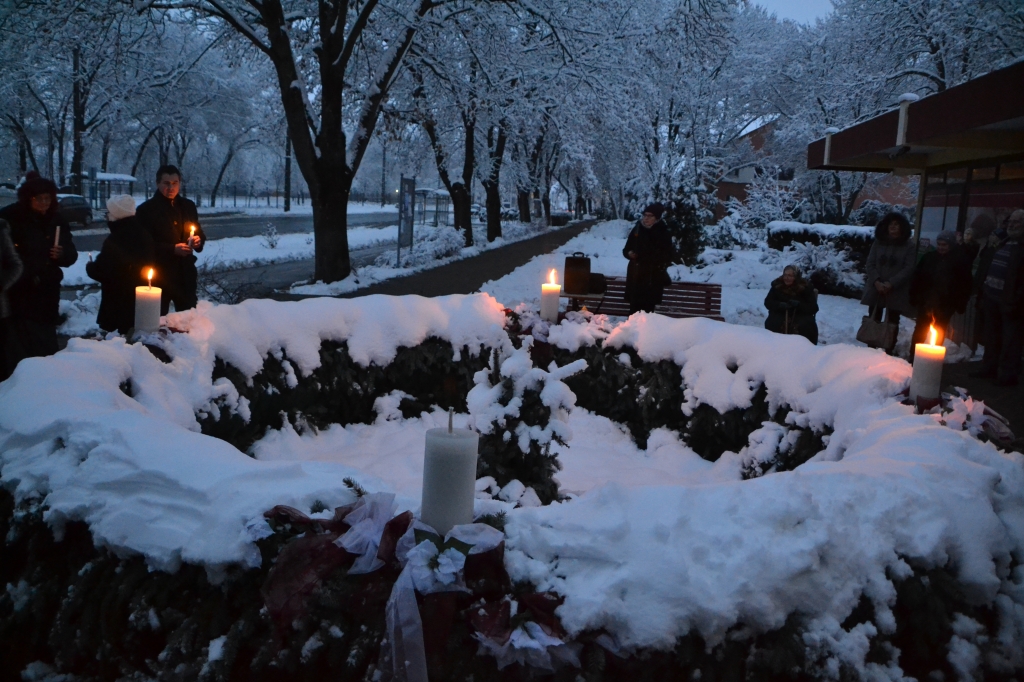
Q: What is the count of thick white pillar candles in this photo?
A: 4